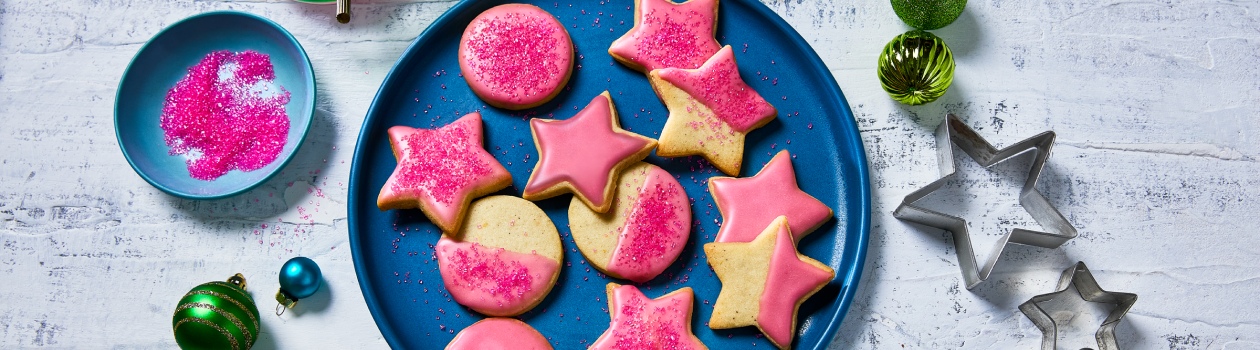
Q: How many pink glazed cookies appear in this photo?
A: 11